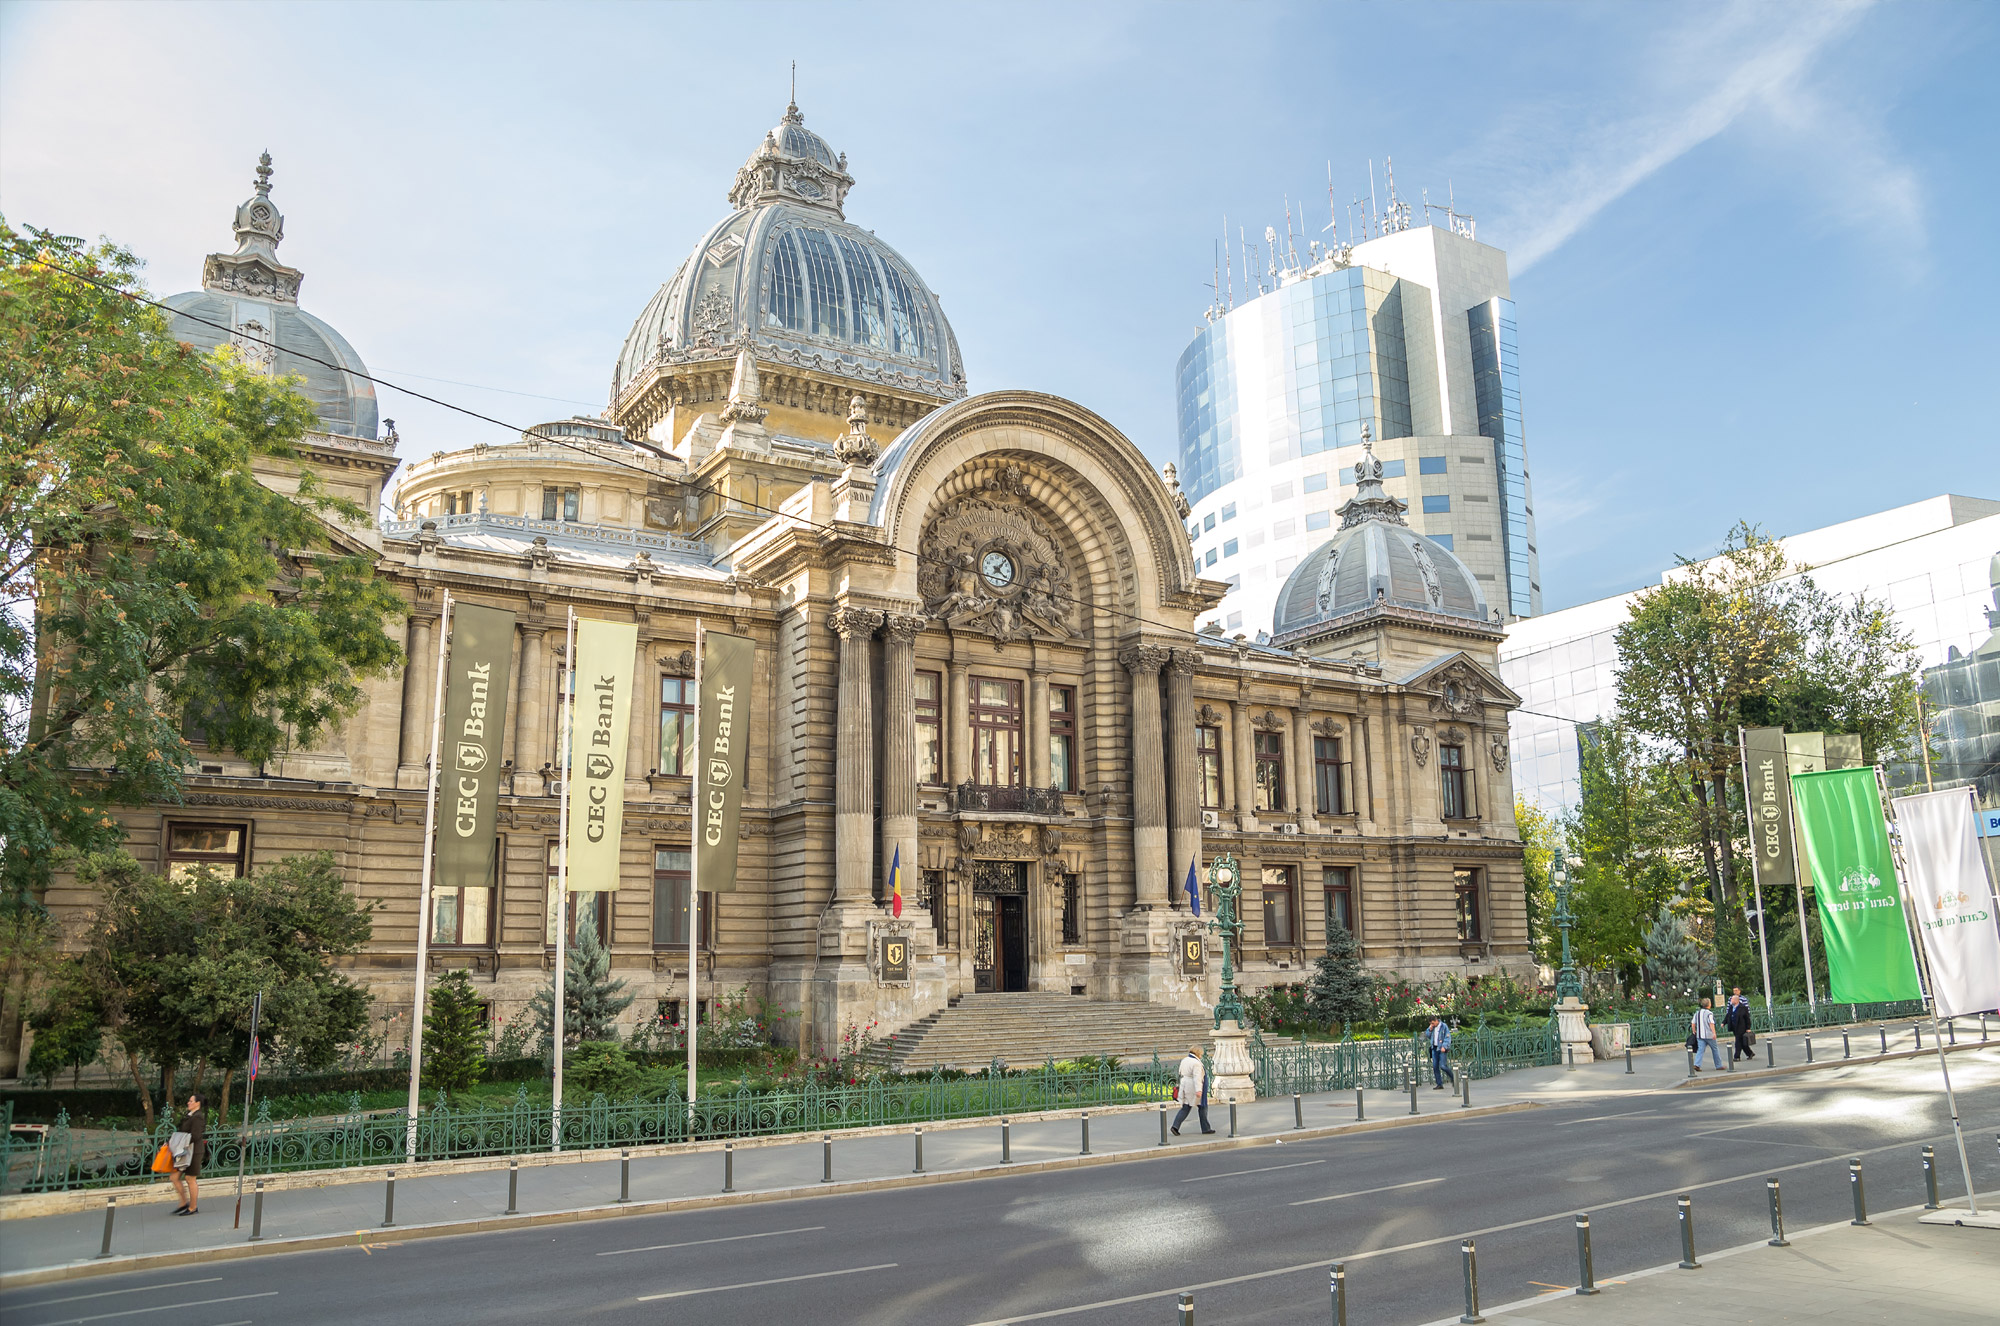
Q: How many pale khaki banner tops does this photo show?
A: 2